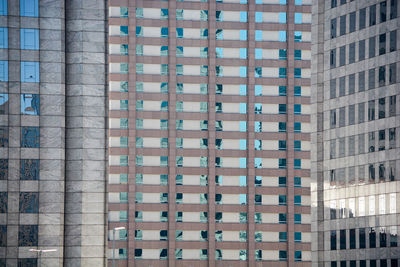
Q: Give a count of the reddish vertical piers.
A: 5